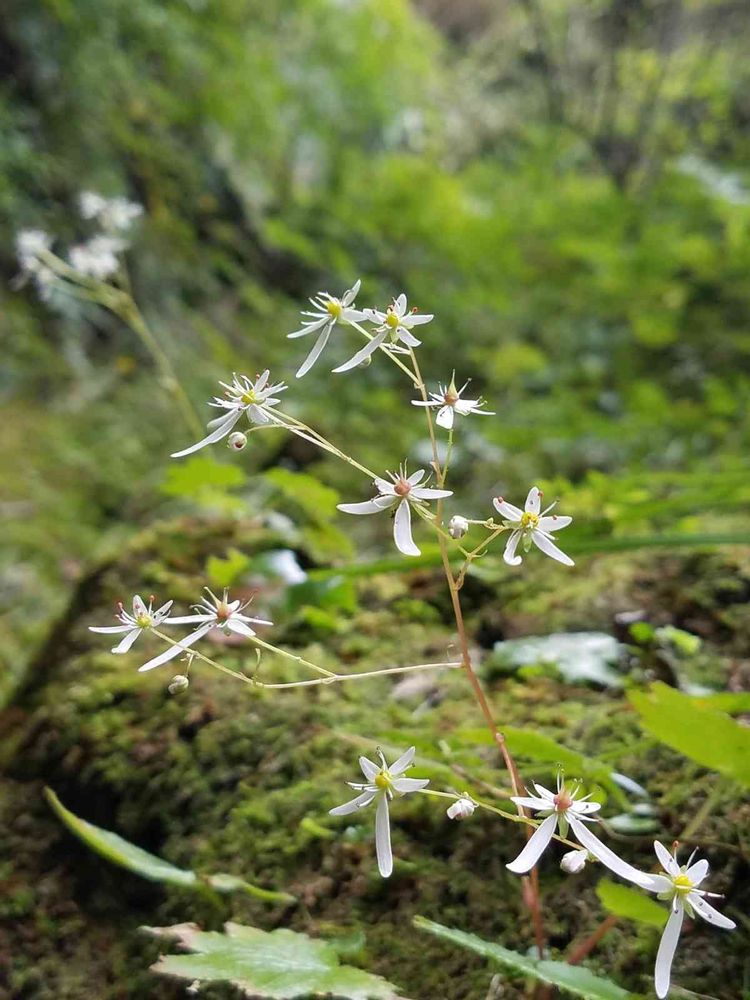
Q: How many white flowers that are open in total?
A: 11